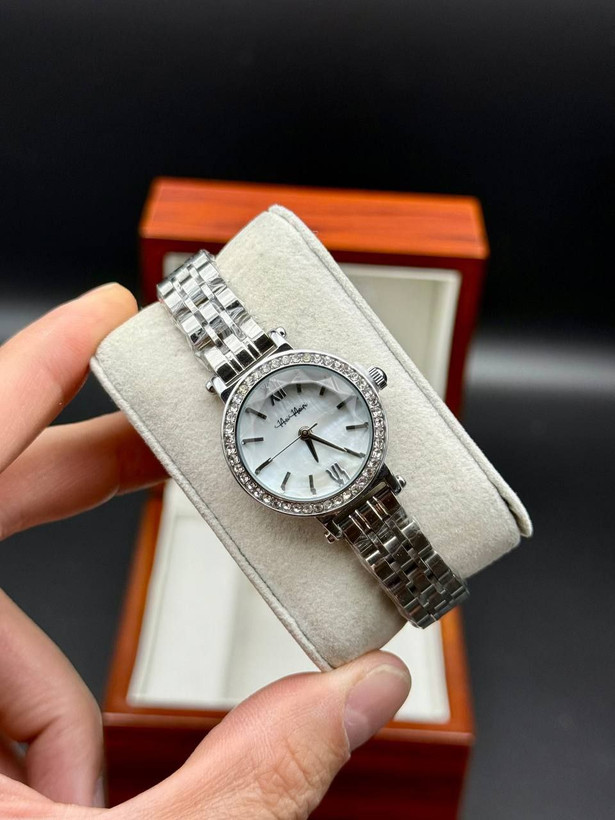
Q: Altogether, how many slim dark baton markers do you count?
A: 10